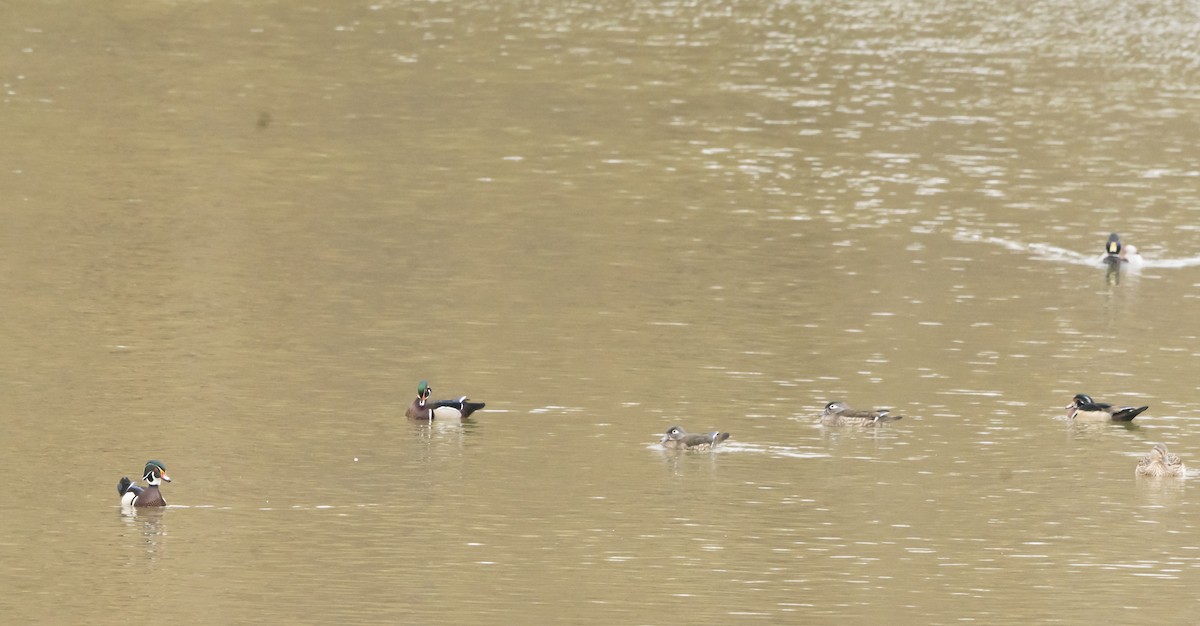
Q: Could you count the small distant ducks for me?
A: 7